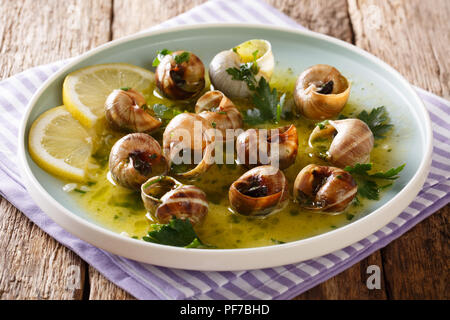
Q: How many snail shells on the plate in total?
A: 12